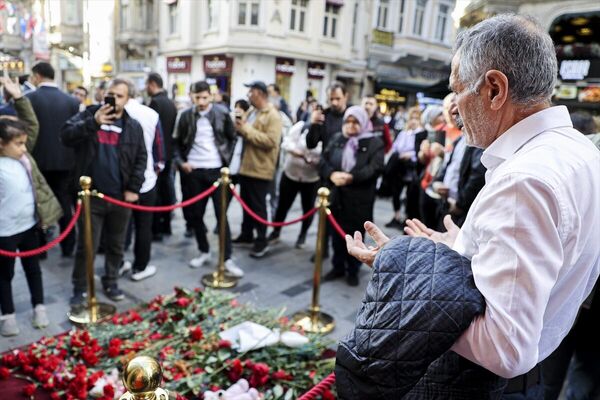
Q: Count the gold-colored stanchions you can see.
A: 4